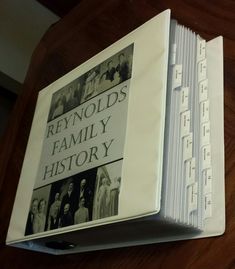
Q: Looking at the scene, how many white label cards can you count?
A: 15